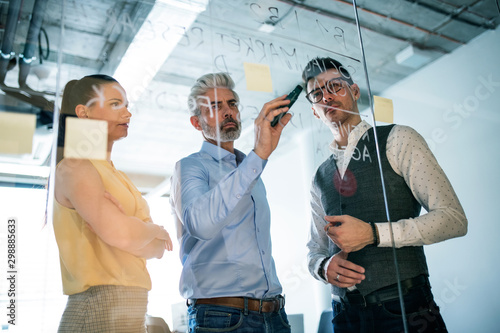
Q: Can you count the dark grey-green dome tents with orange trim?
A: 0